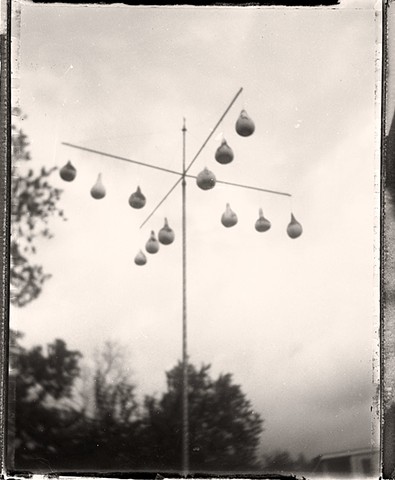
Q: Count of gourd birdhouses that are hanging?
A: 12